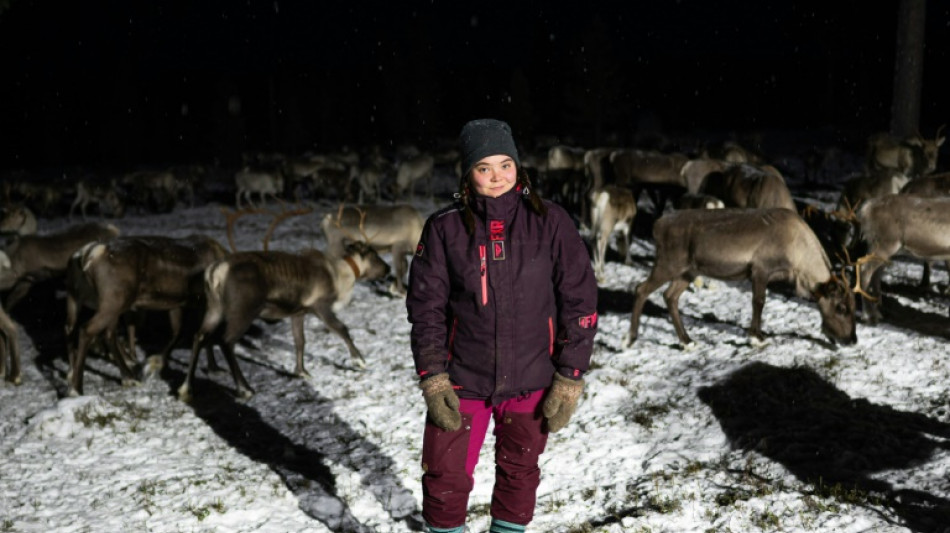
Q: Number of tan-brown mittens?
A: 2